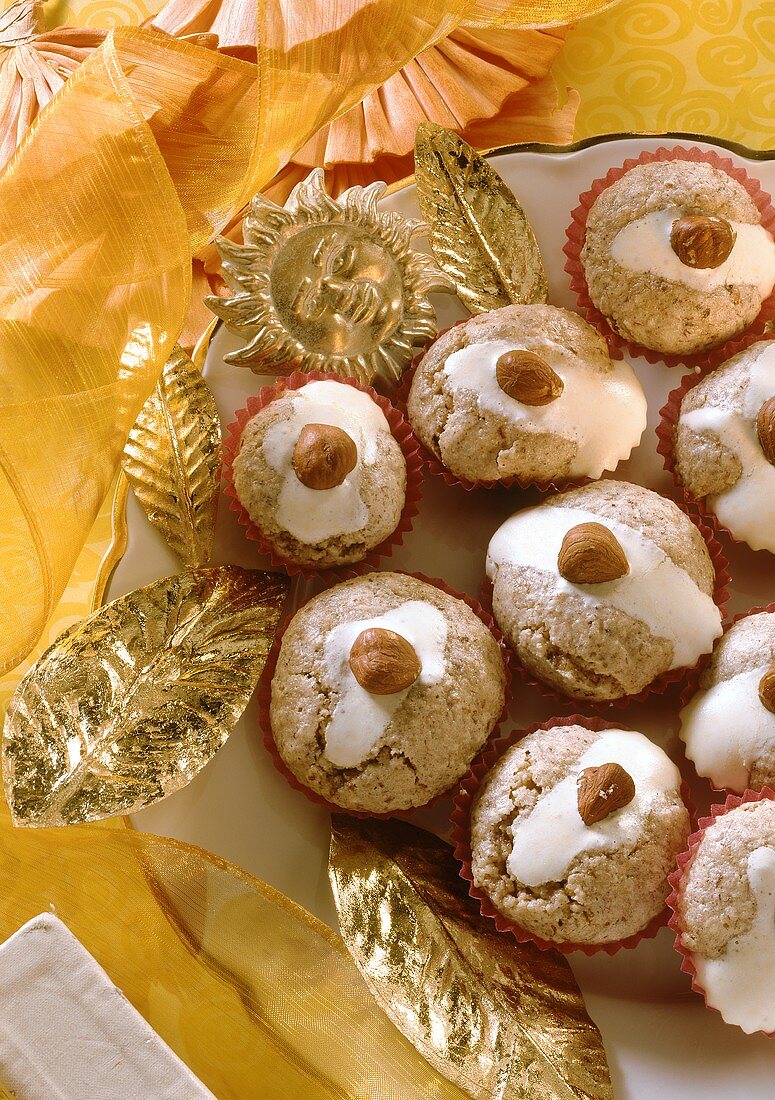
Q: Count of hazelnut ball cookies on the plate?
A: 9